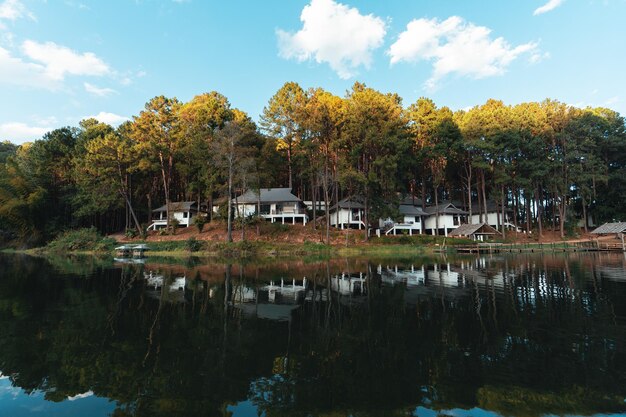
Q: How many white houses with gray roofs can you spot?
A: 6